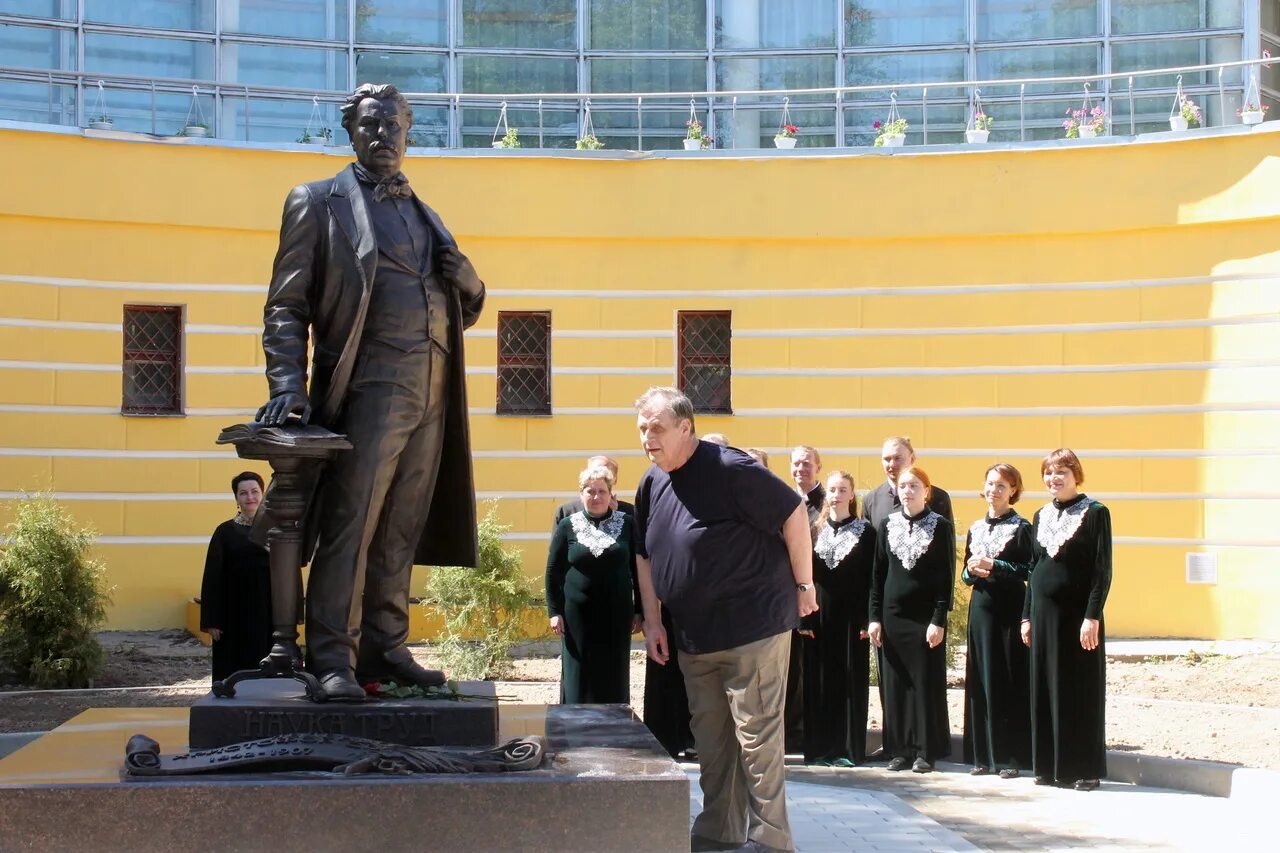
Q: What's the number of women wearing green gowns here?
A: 5